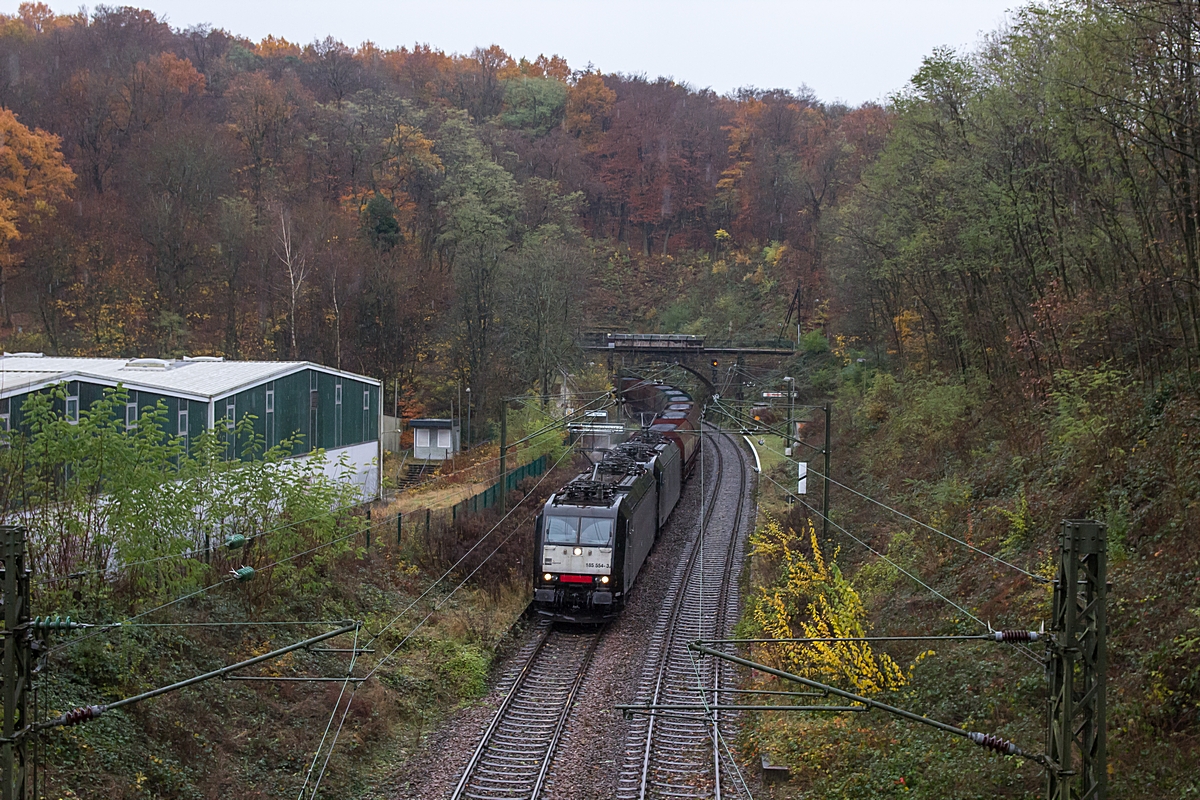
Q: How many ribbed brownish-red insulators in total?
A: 3